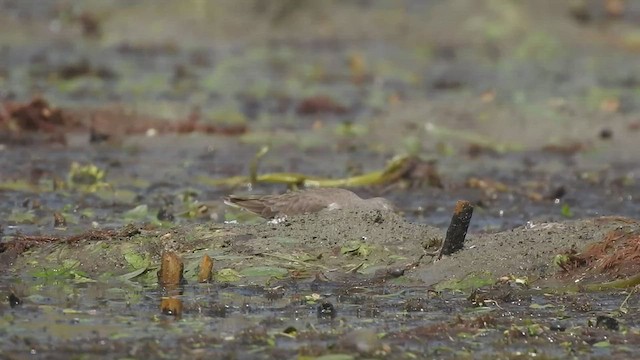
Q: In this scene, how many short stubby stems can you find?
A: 3